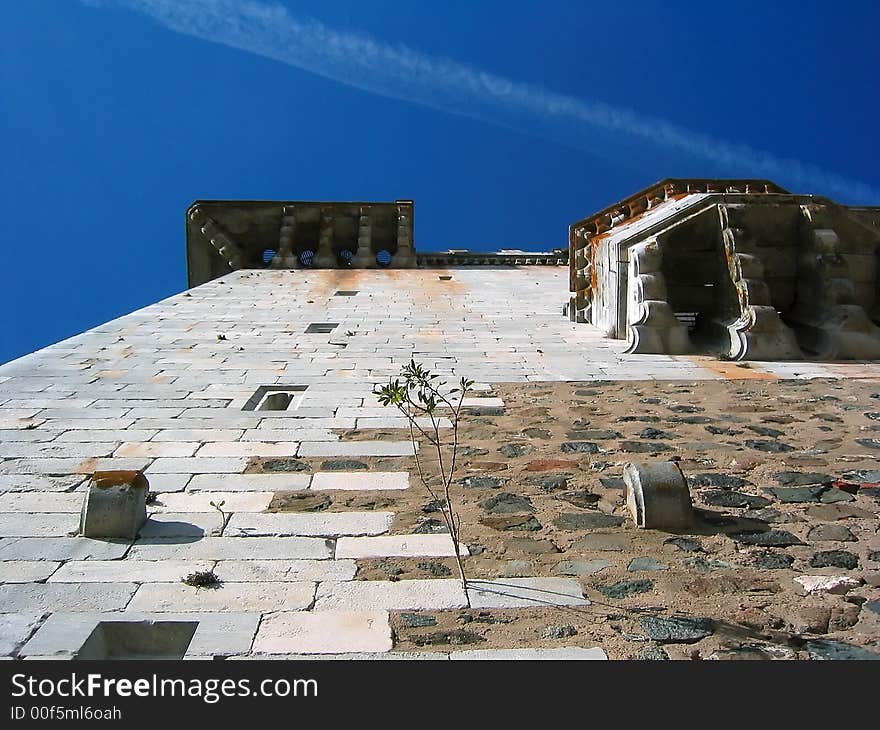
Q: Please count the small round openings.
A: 4